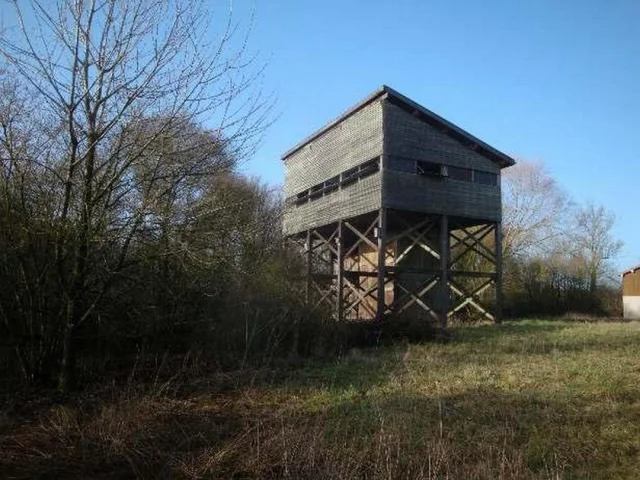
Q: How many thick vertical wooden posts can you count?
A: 5